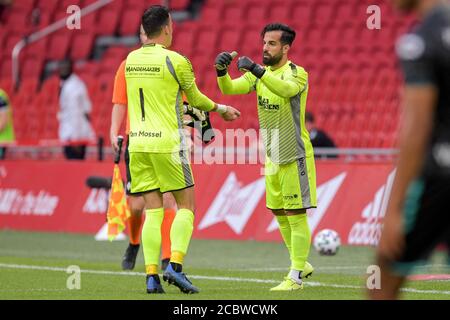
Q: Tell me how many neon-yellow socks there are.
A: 4